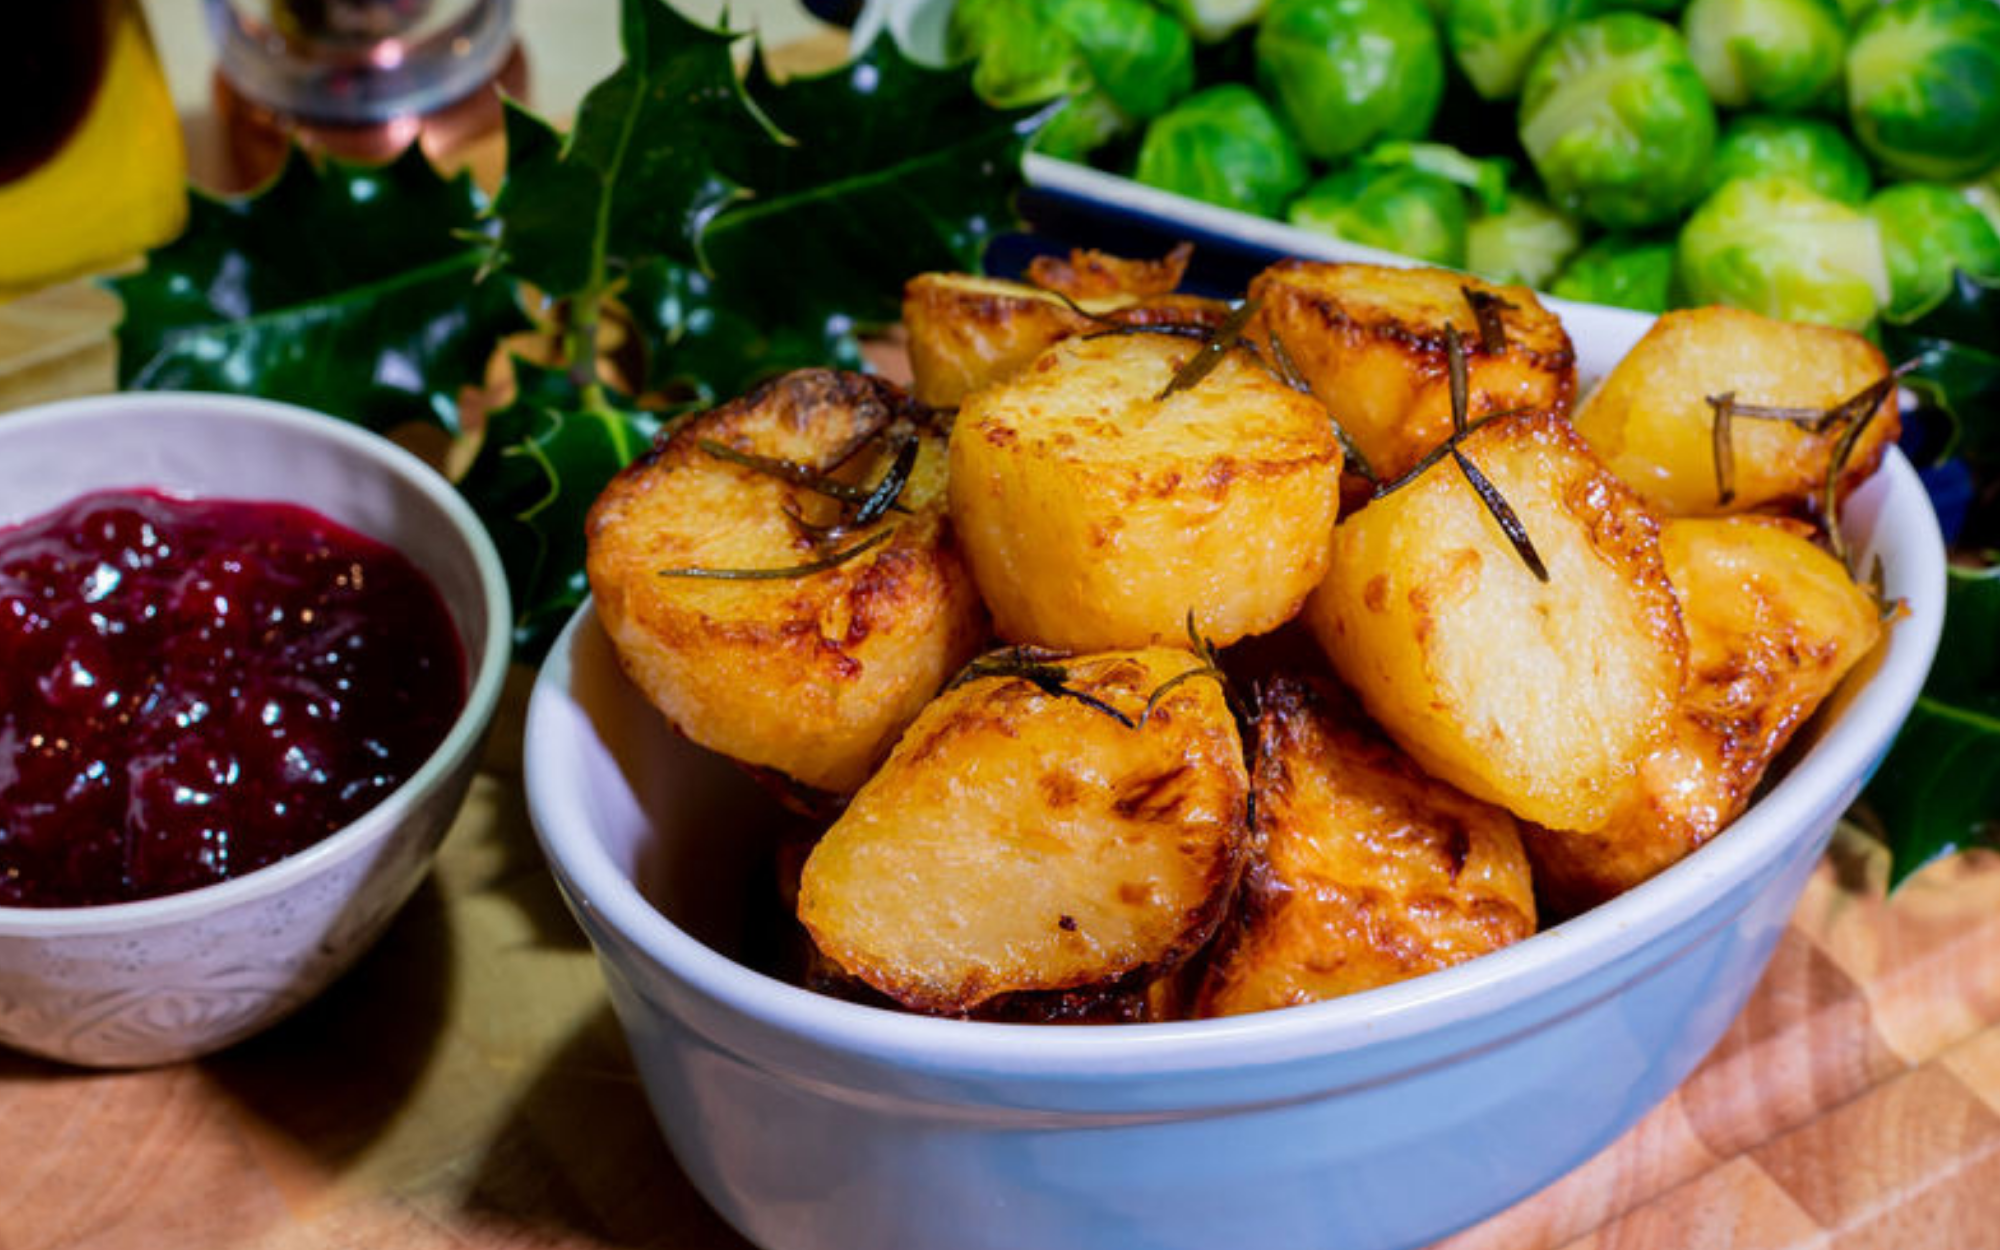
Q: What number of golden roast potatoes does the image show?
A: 9